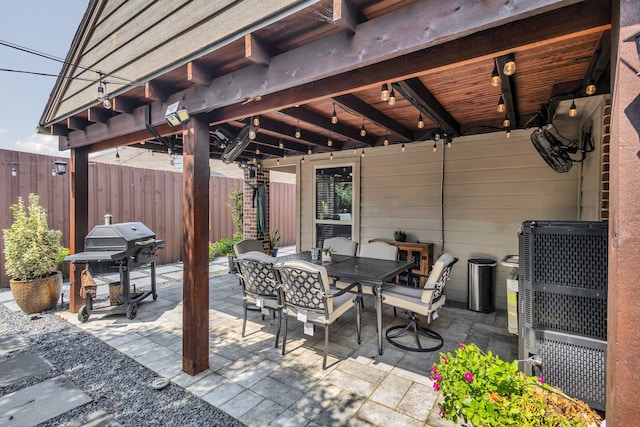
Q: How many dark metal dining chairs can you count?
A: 6